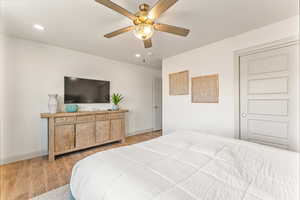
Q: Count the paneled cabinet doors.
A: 4